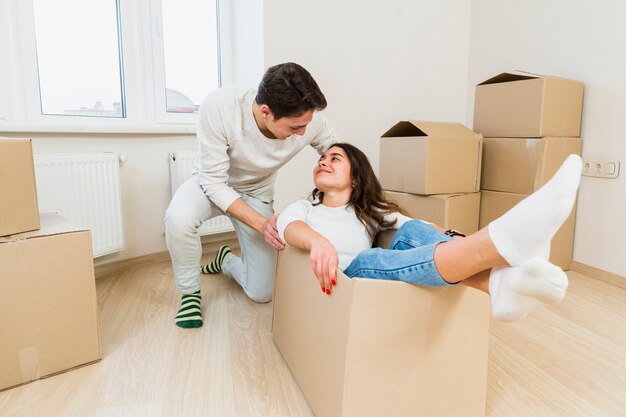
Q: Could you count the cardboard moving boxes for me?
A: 8